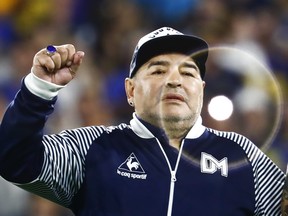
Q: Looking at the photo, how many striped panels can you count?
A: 2